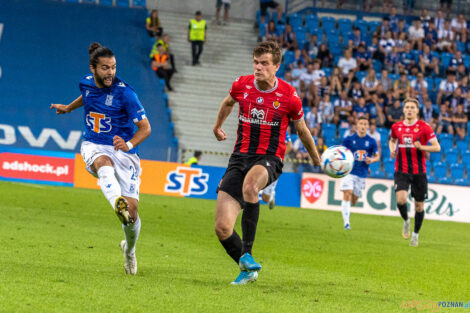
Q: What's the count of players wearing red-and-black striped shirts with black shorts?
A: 2